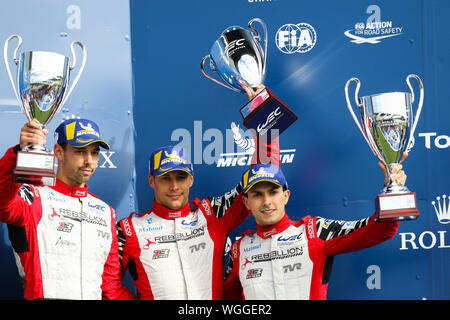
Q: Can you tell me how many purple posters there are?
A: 0